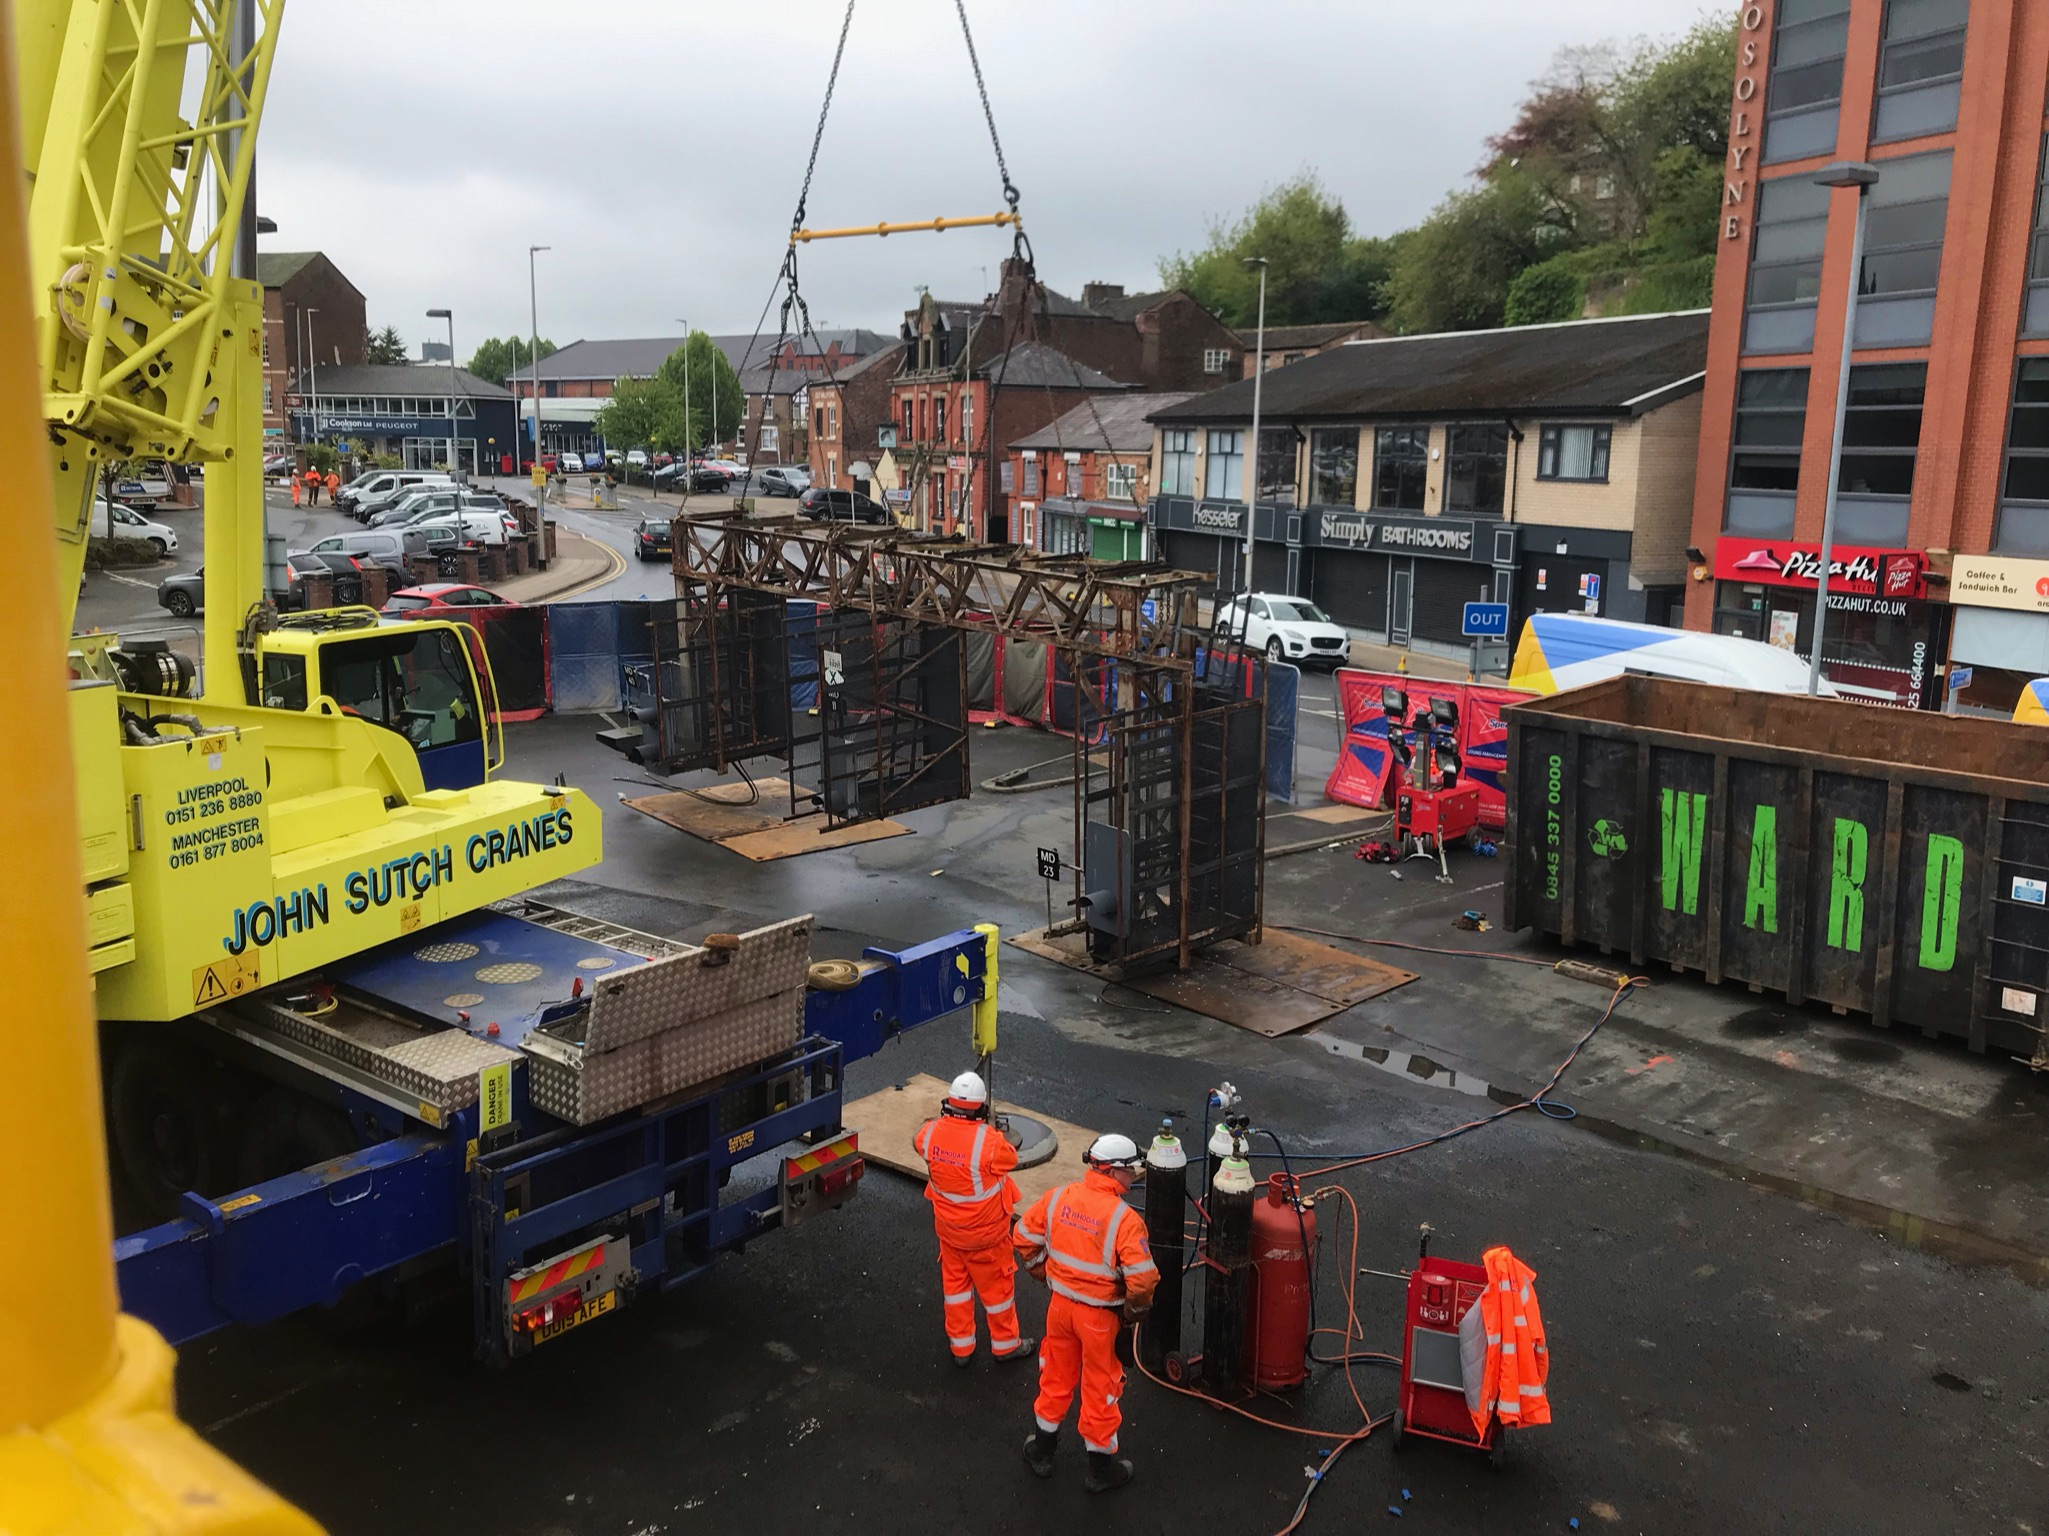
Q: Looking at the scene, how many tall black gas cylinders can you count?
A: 3